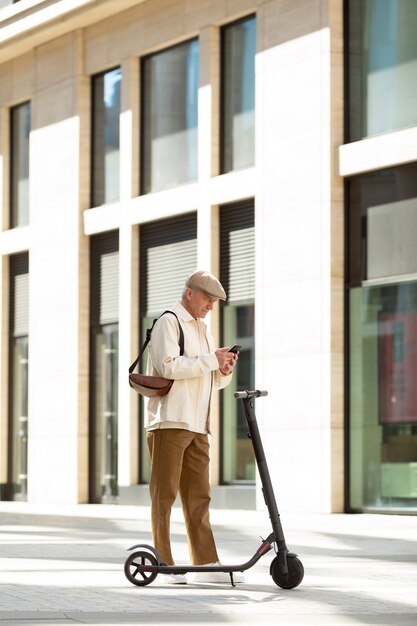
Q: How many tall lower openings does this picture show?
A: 5